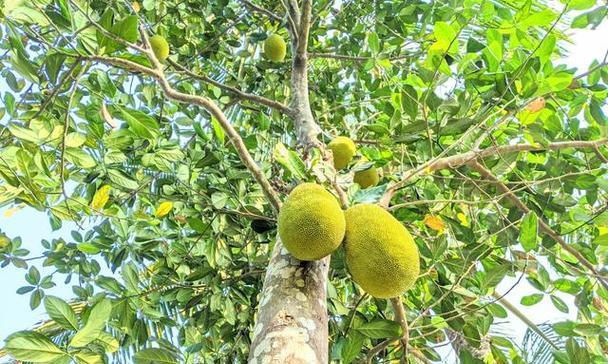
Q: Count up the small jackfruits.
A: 4